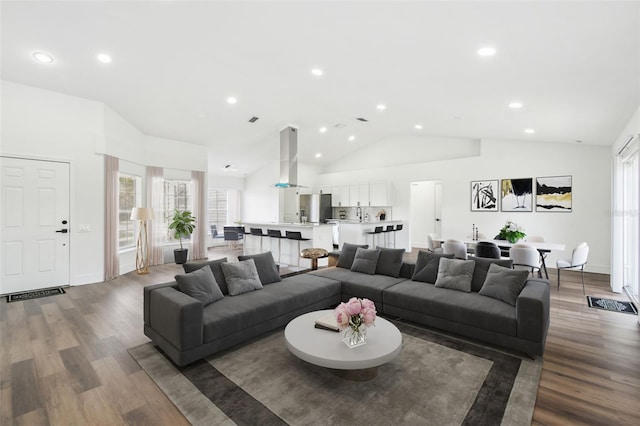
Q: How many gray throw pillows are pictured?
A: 11